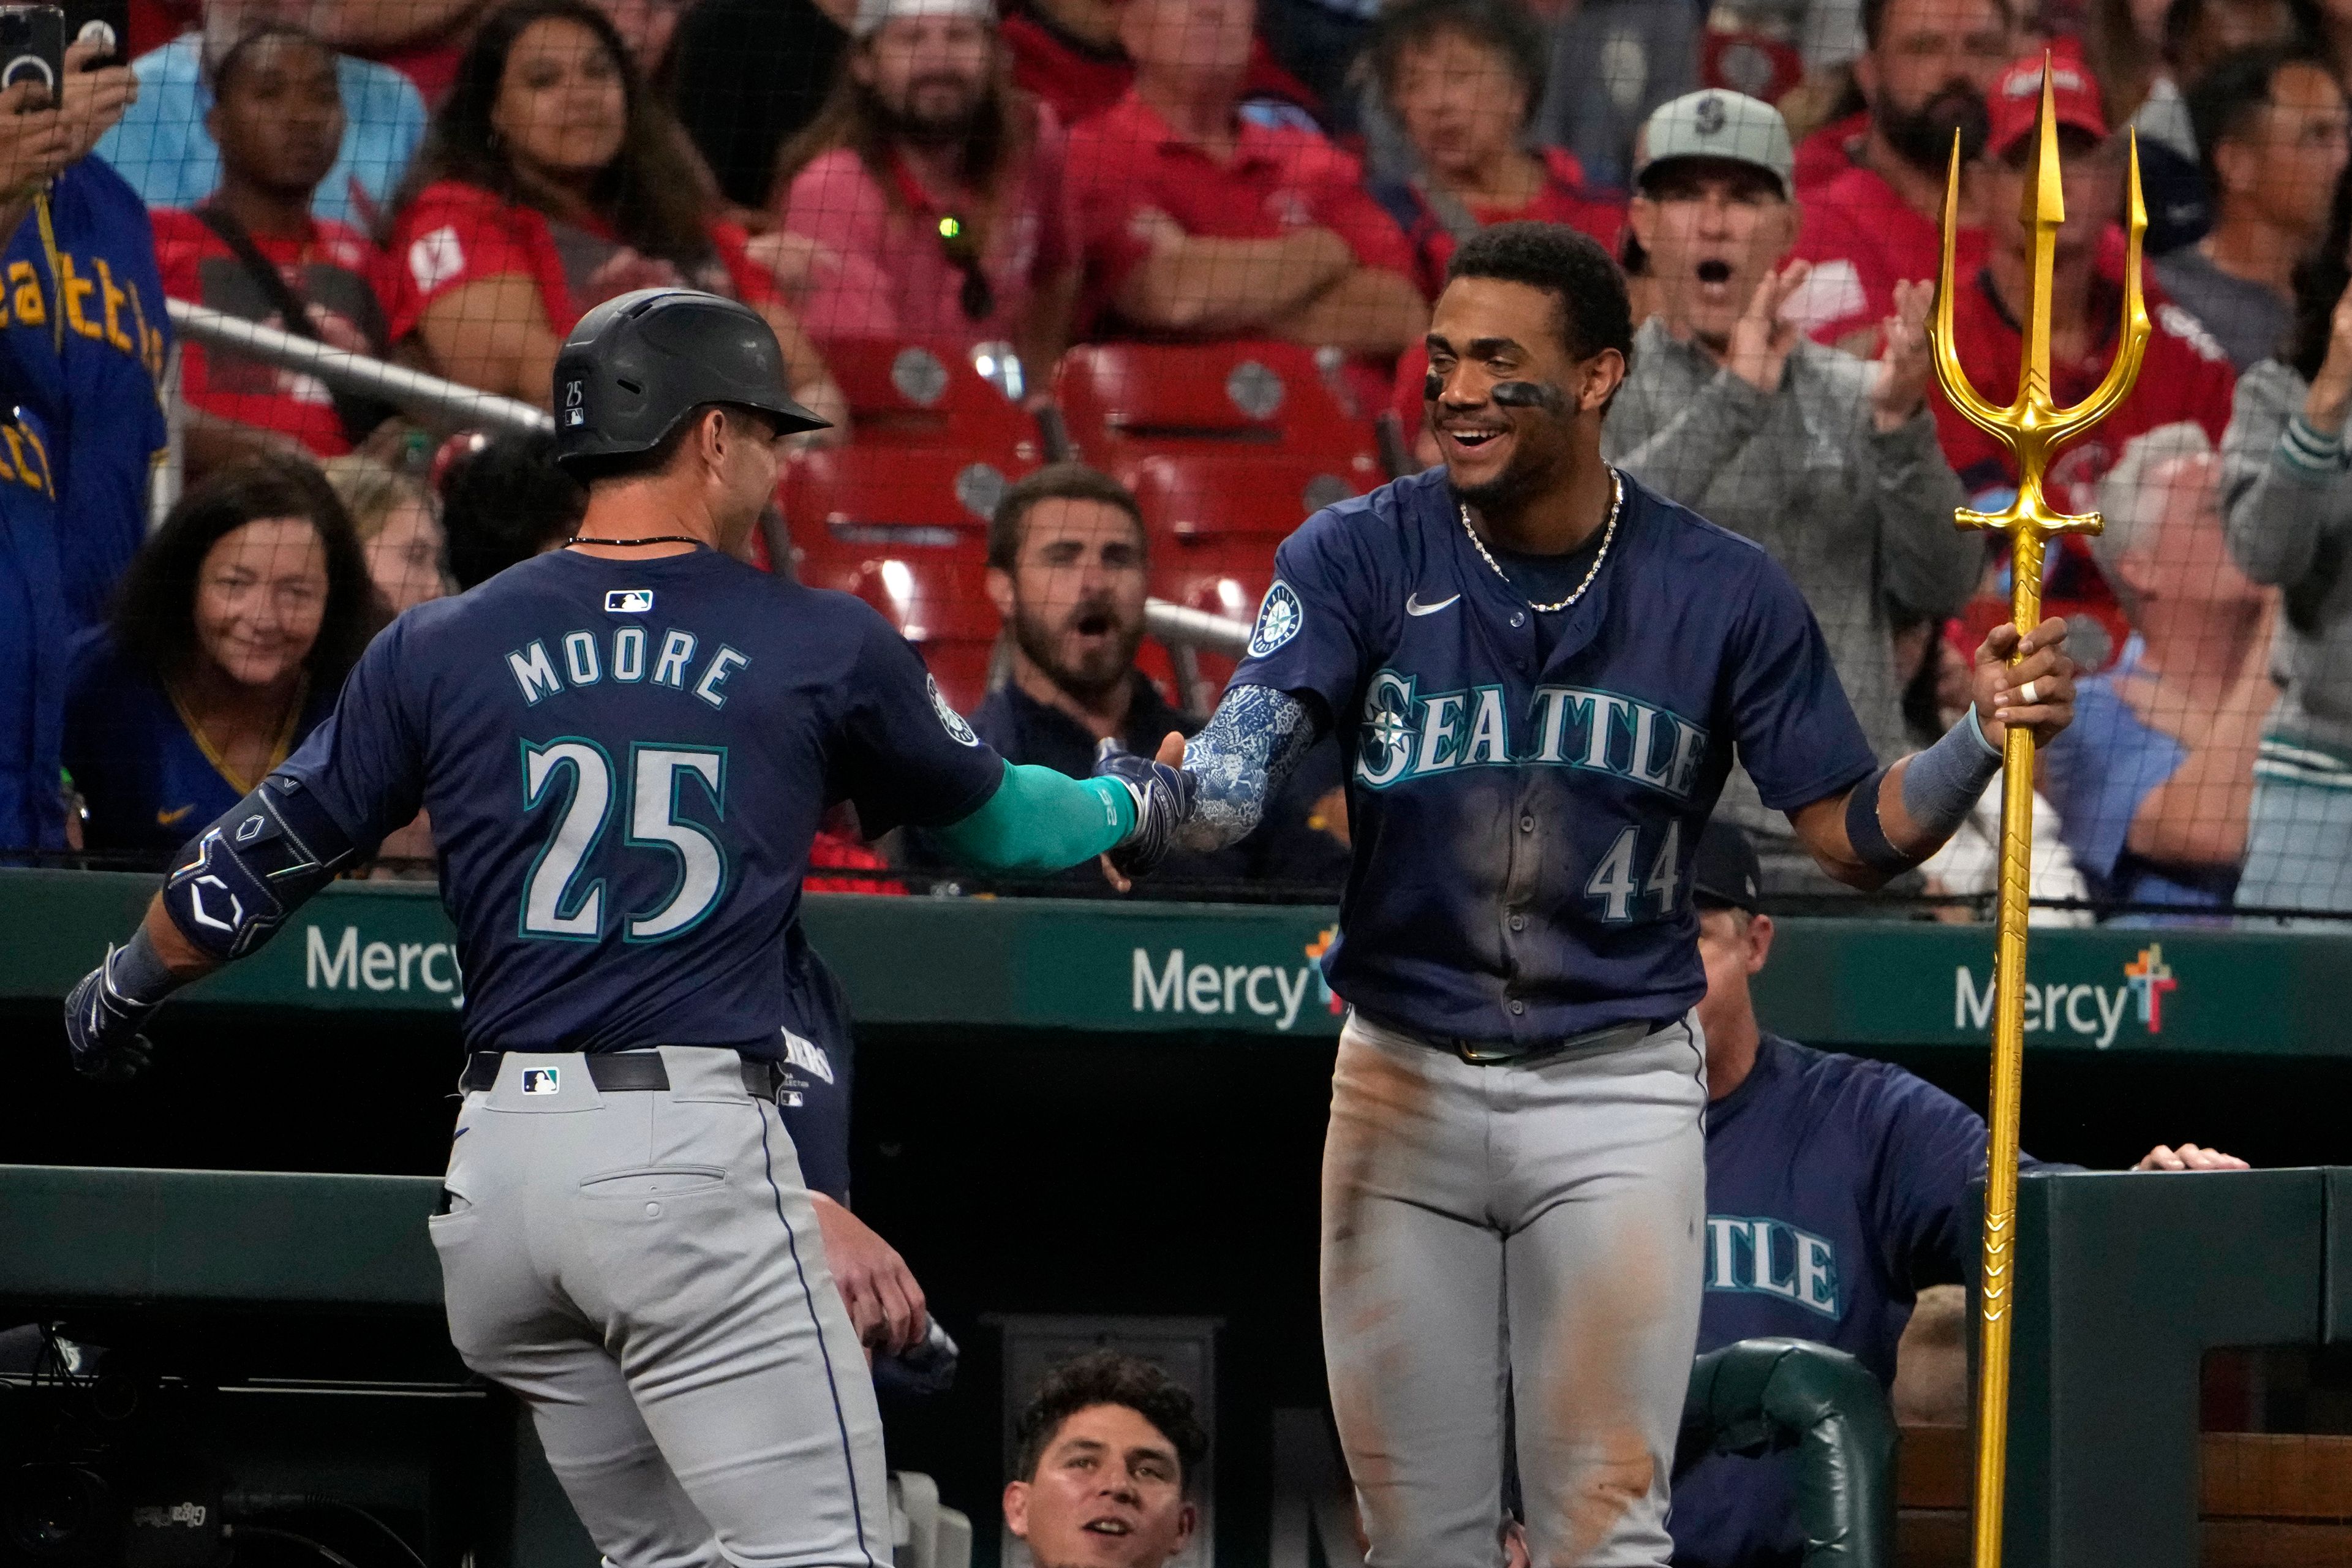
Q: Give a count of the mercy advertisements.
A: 3